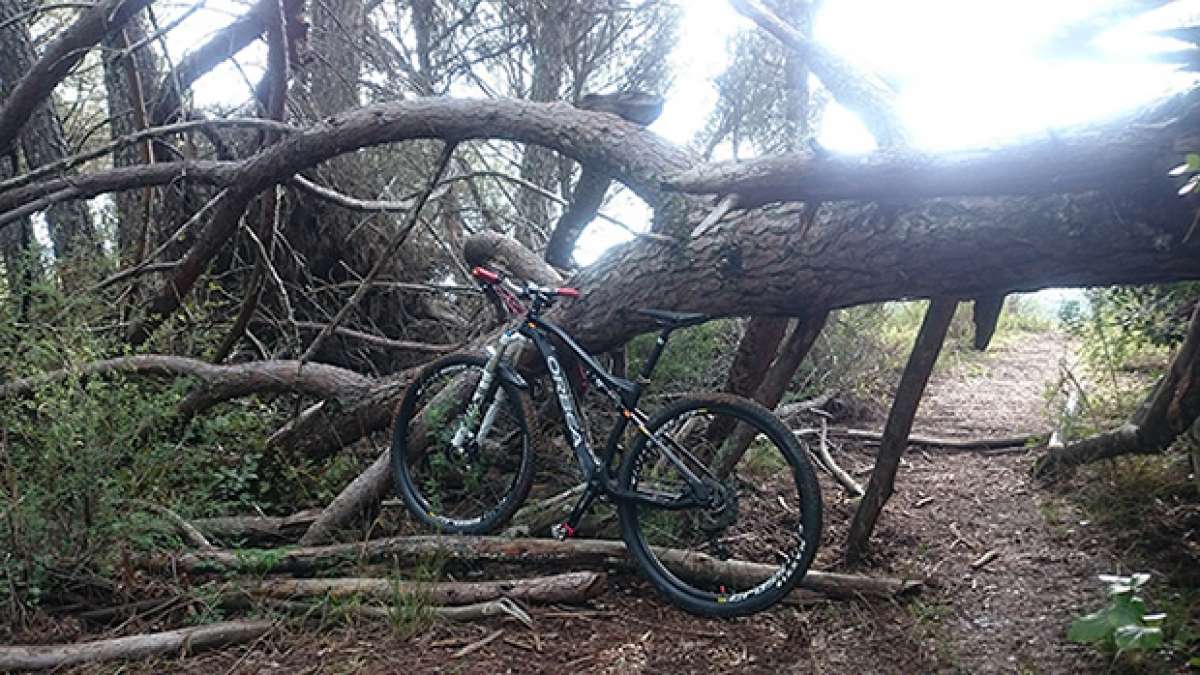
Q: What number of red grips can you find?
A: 2